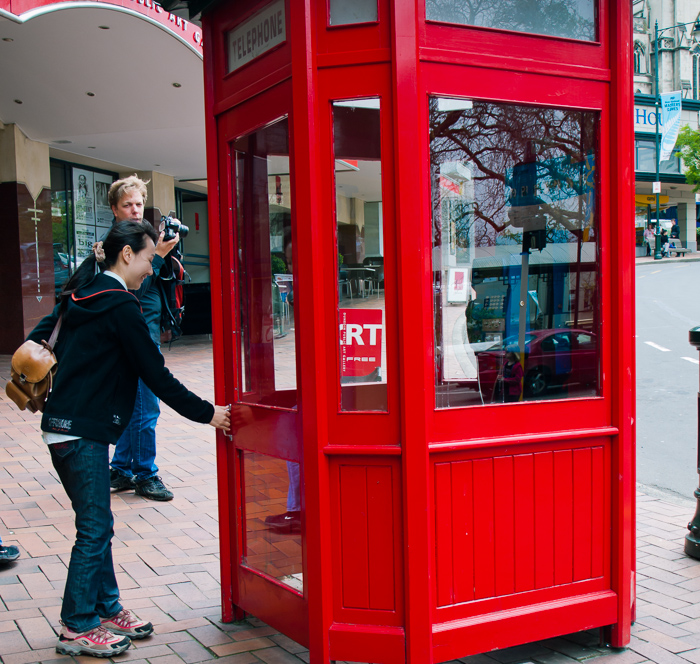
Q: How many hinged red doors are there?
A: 1